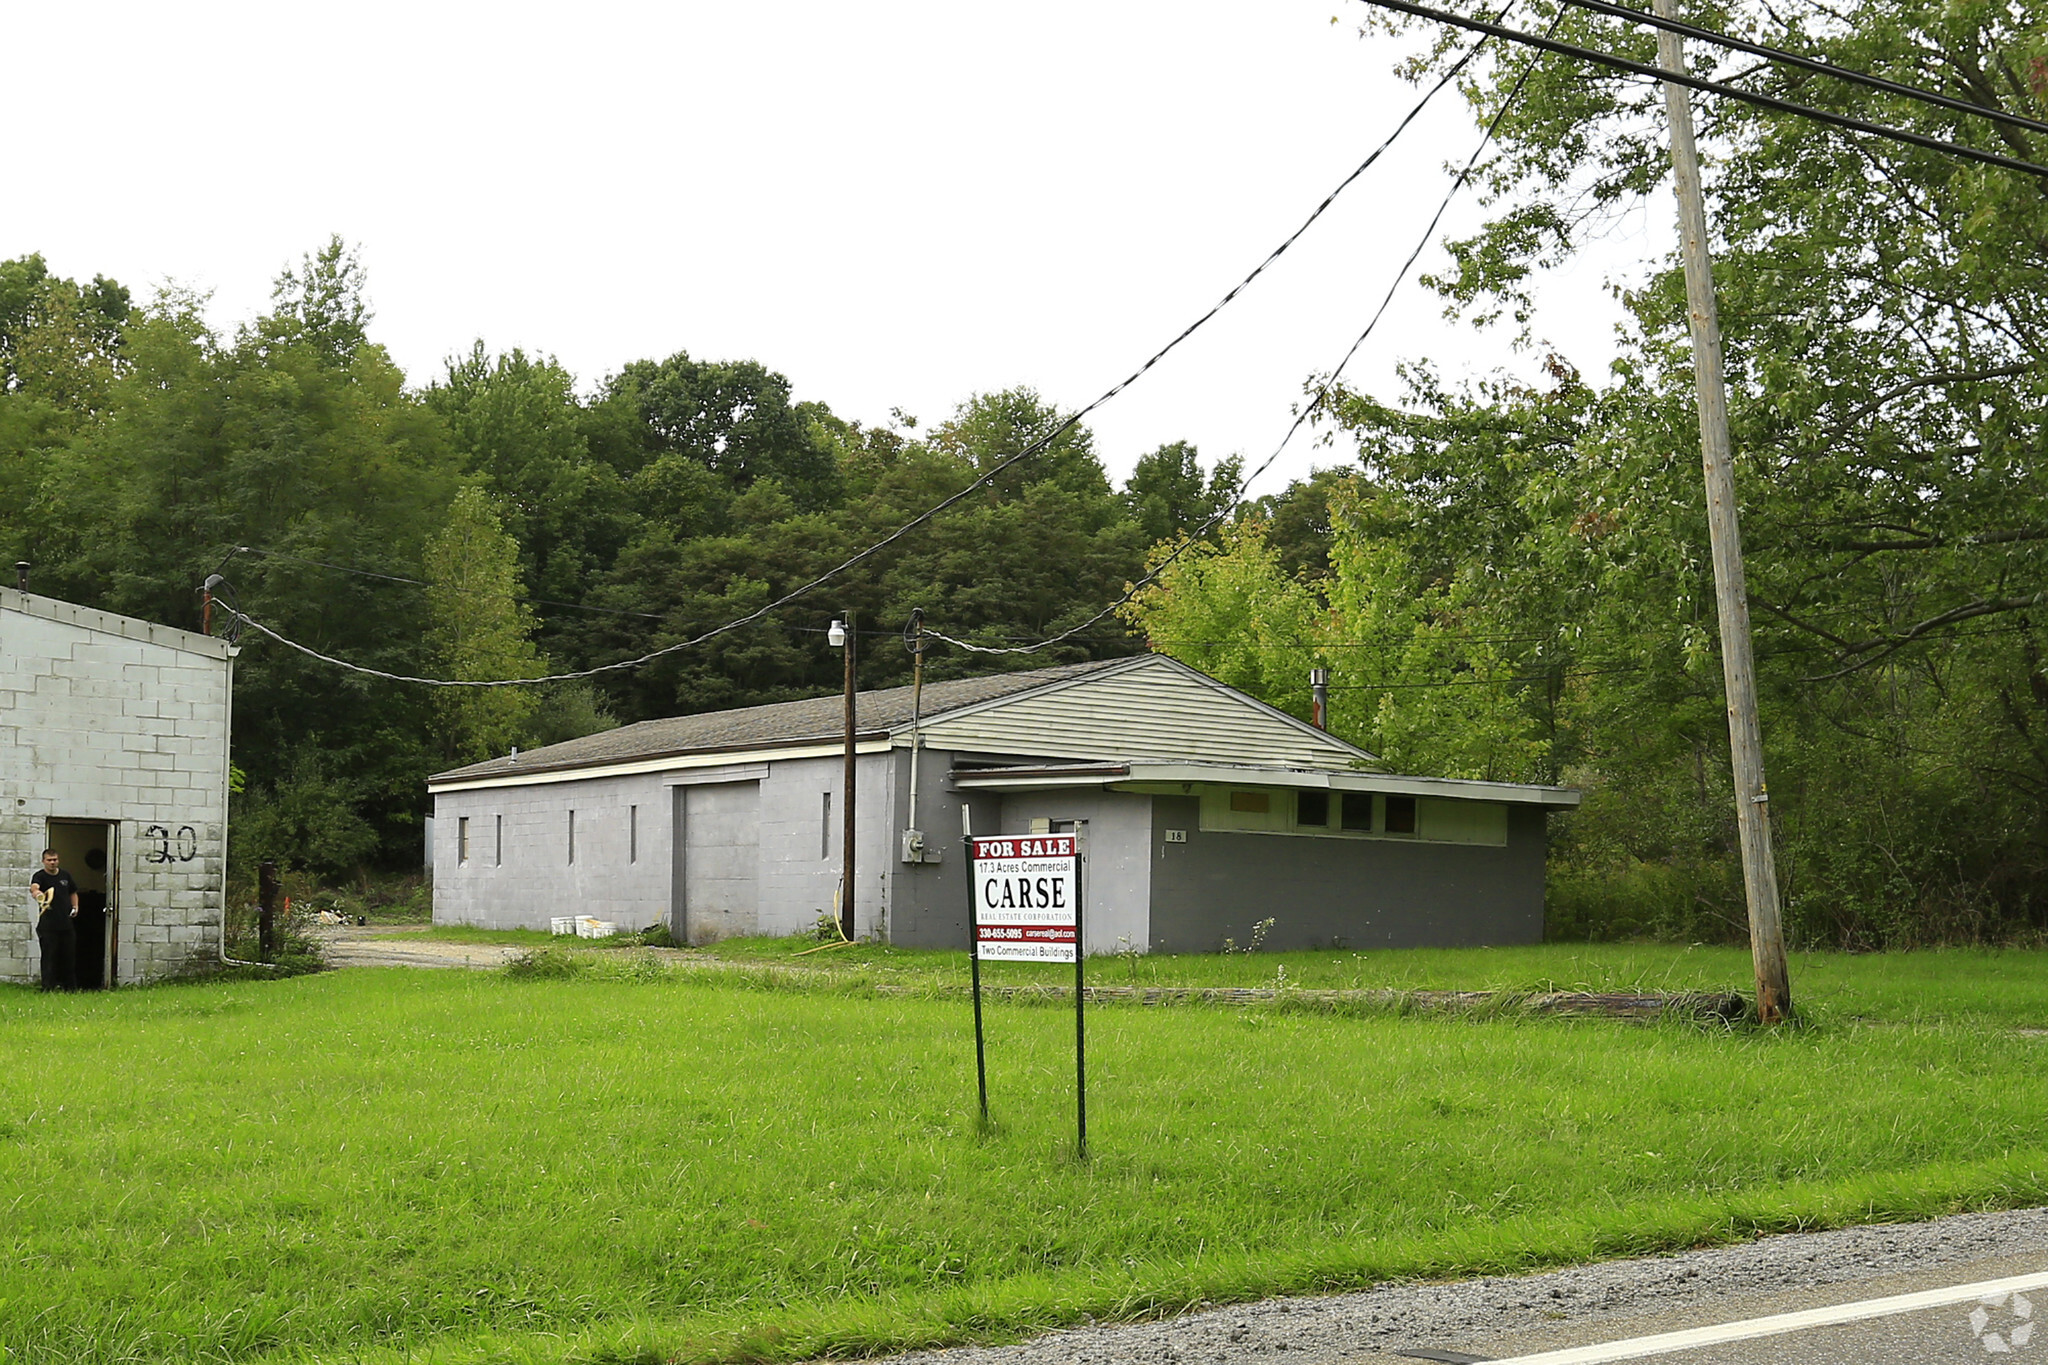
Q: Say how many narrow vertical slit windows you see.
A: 5